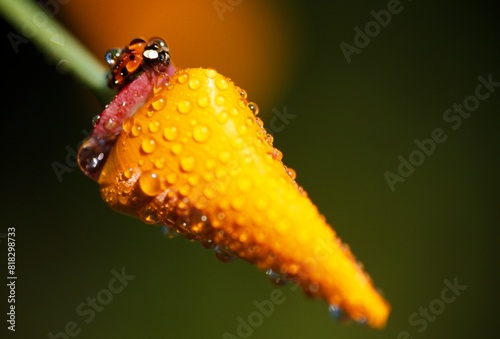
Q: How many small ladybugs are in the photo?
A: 1